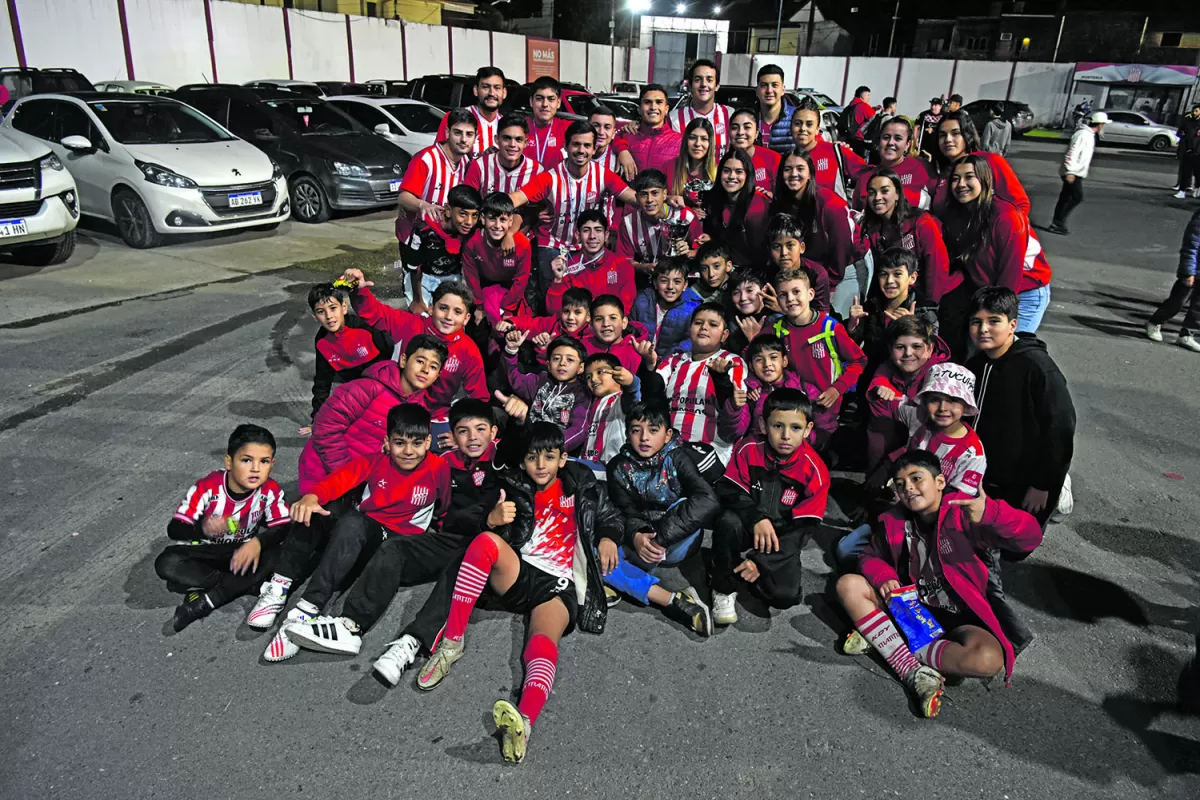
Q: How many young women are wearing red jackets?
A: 9